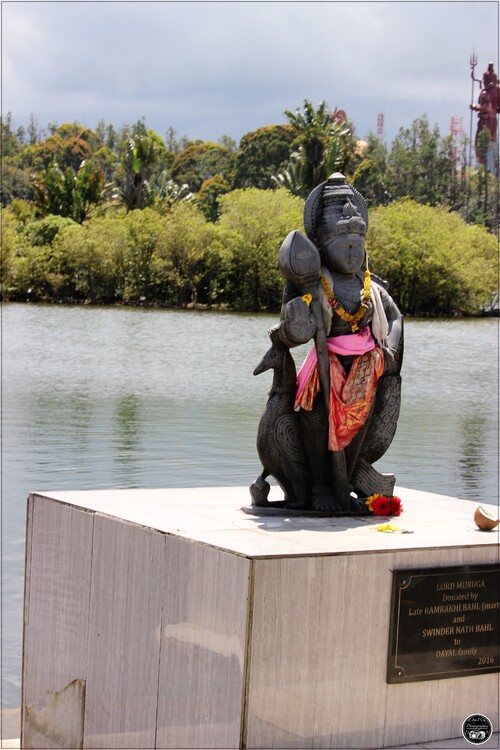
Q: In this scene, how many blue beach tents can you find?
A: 0